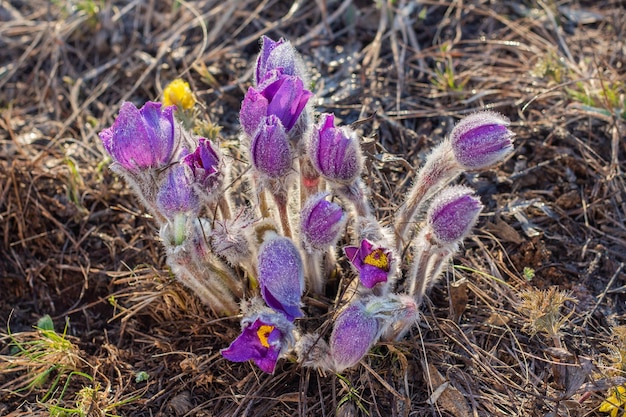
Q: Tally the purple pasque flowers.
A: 14